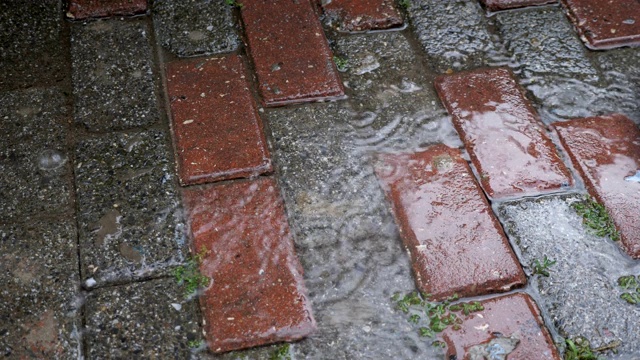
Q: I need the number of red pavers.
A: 11